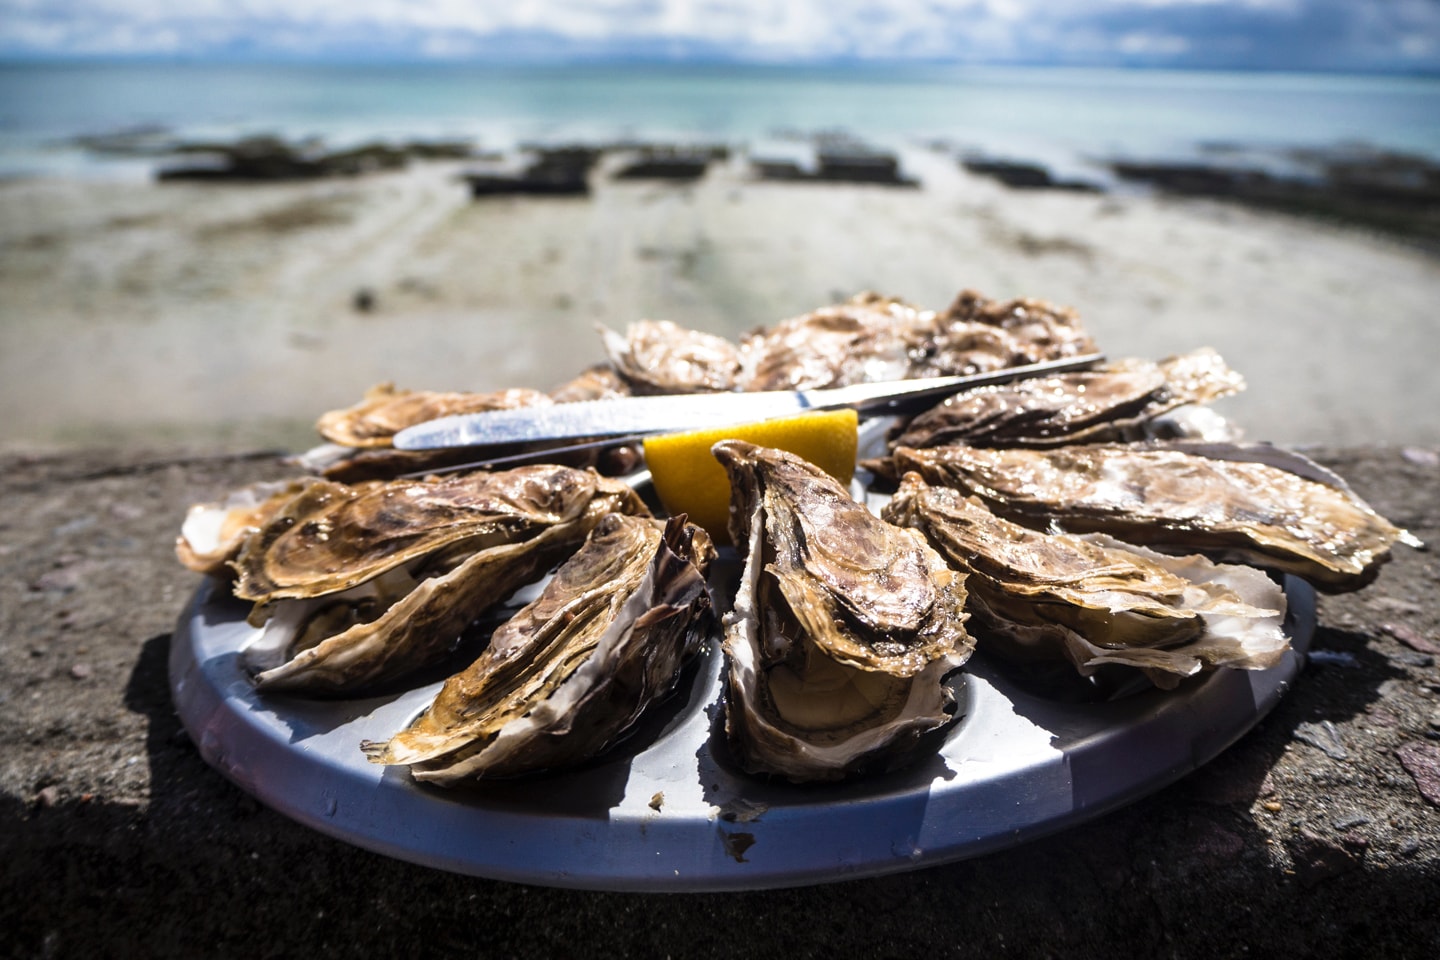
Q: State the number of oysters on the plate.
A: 12